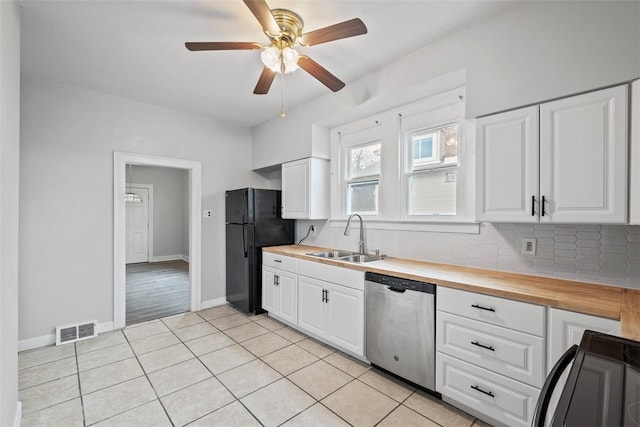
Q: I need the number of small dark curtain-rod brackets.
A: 4